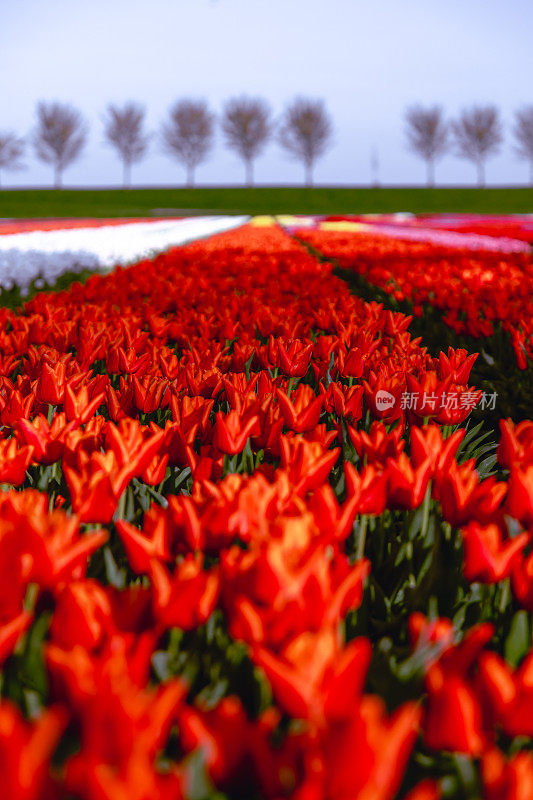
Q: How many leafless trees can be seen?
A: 9